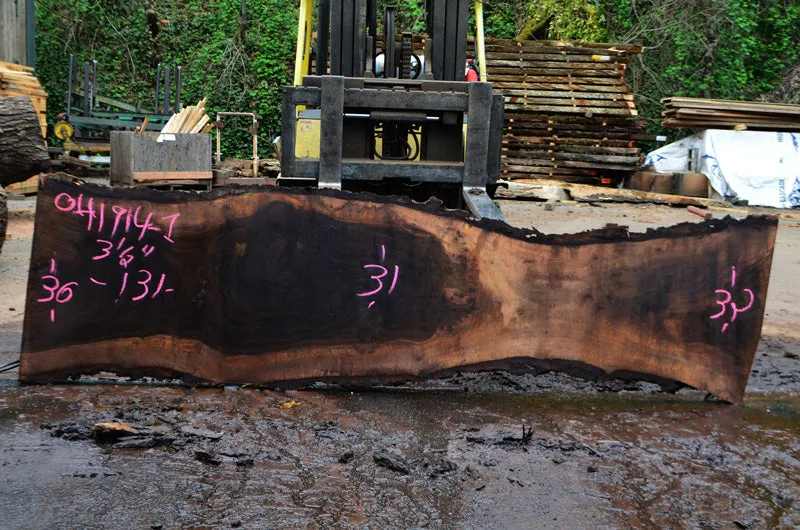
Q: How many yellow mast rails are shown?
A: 2